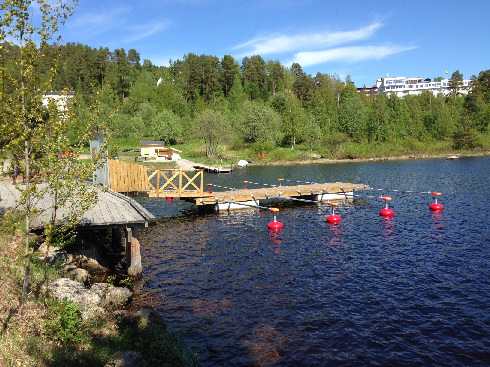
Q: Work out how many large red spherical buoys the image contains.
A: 4